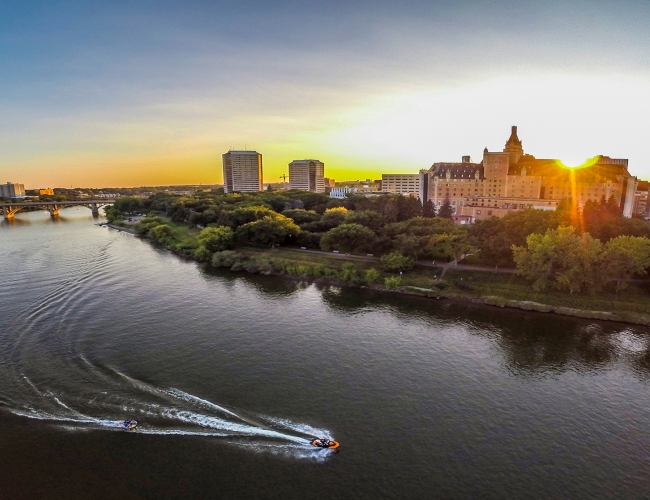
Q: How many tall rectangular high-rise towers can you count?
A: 2